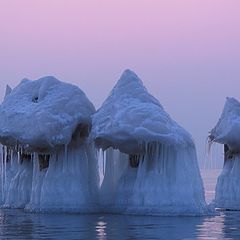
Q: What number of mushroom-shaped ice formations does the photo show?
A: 3